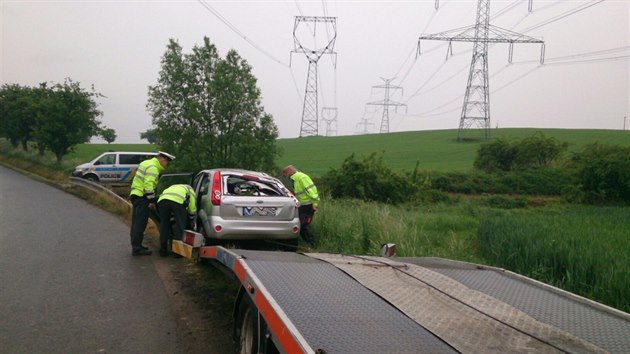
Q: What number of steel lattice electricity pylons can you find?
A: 5